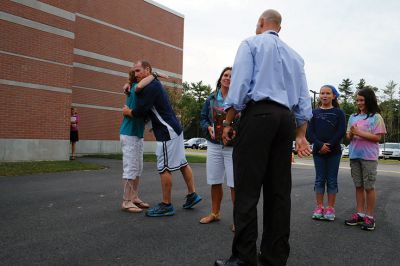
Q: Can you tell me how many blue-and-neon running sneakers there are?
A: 2